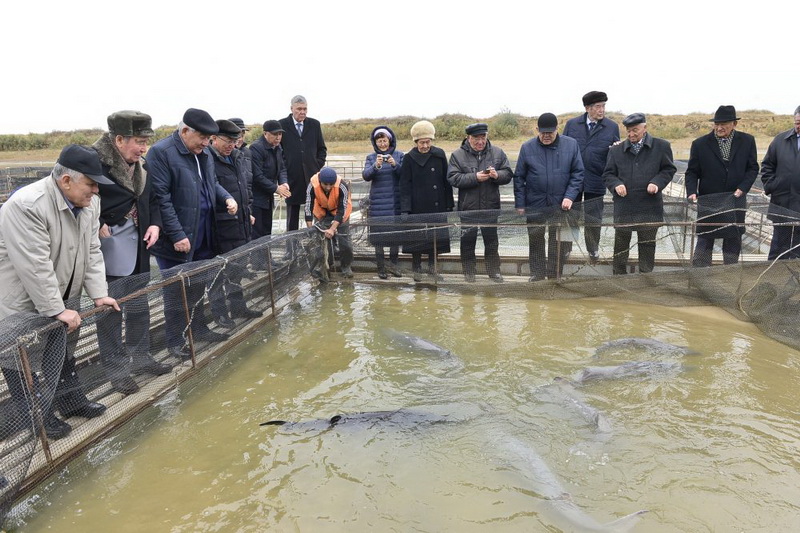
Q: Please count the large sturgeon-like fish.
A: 6